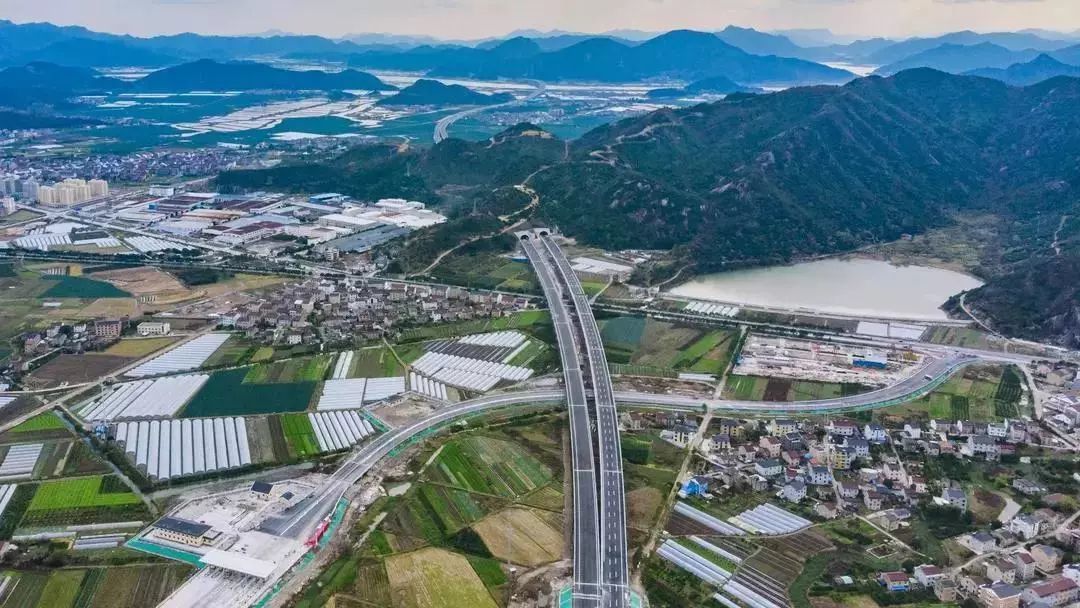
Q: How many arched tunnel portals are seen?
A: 2